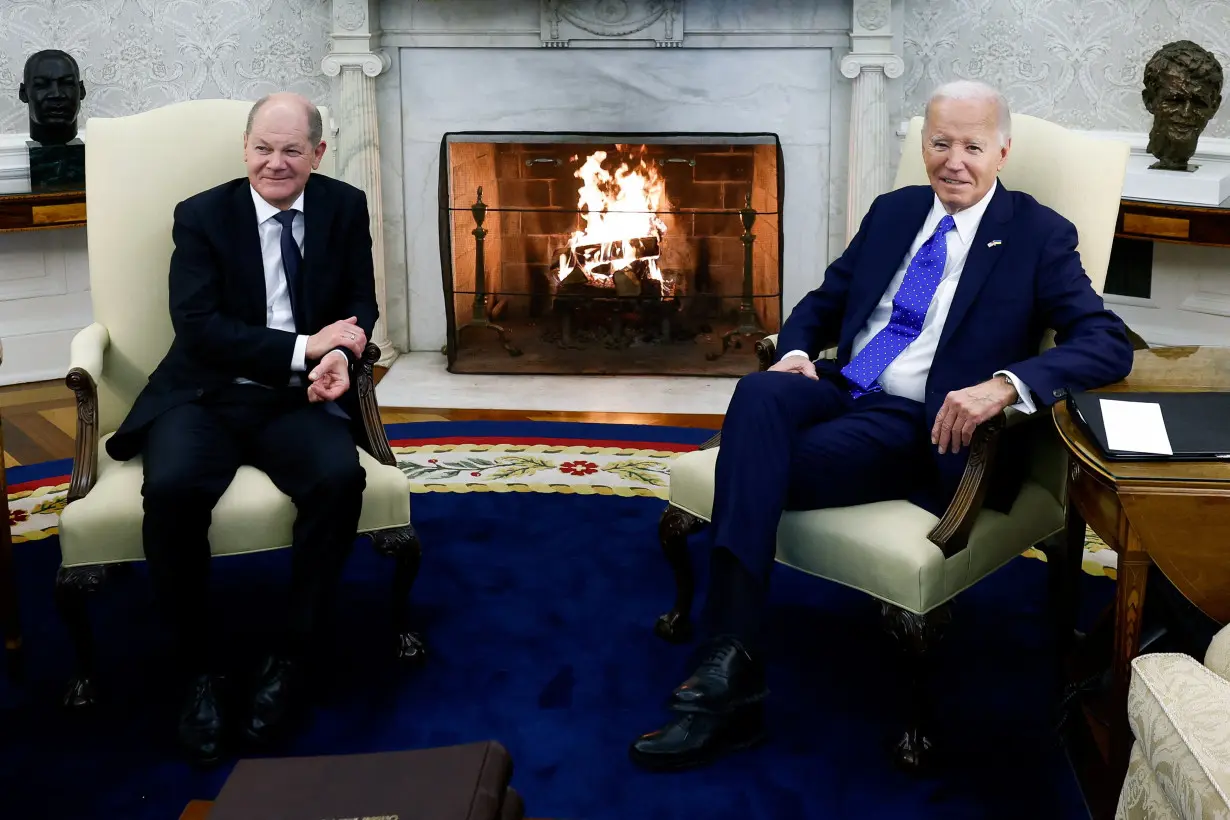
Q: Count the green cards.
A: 0